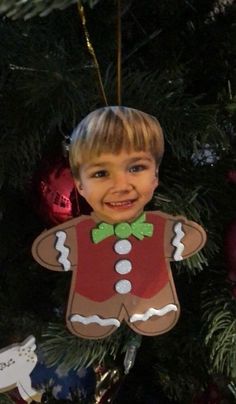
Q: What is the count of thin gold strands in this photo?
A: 2